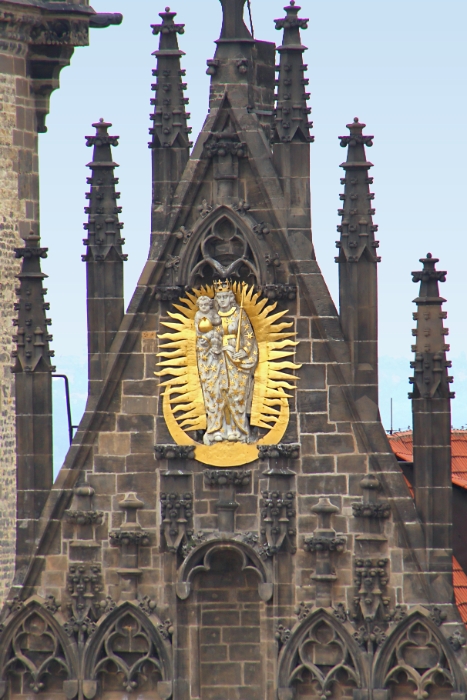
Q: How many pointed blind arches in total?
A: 5